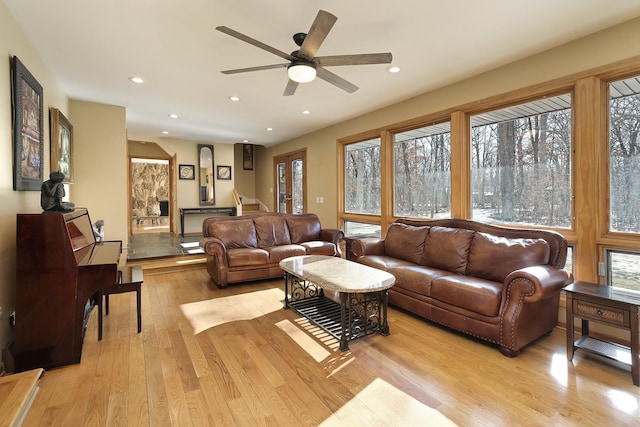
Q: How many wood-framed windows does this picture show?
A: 4